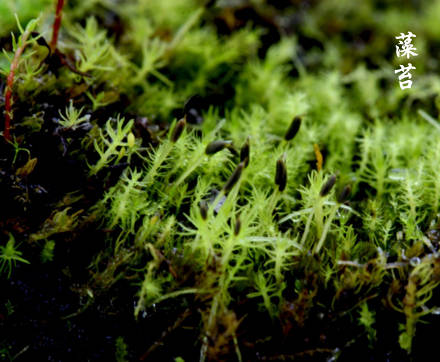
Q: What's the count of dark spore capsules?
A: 10